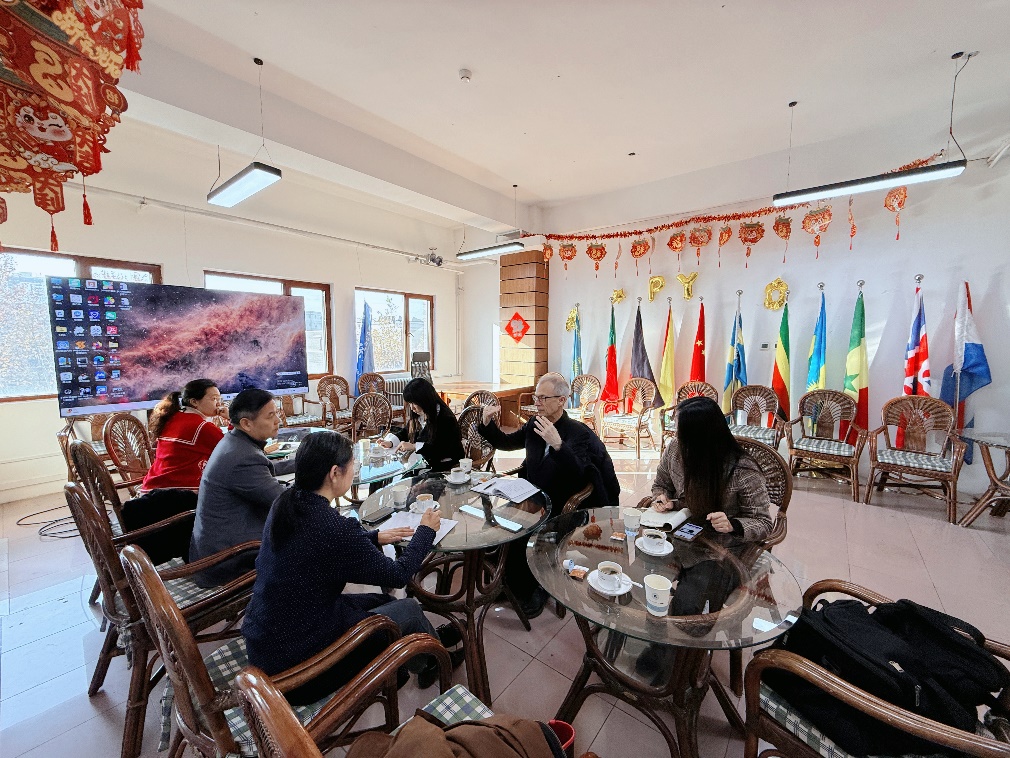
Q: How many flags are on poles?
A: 12